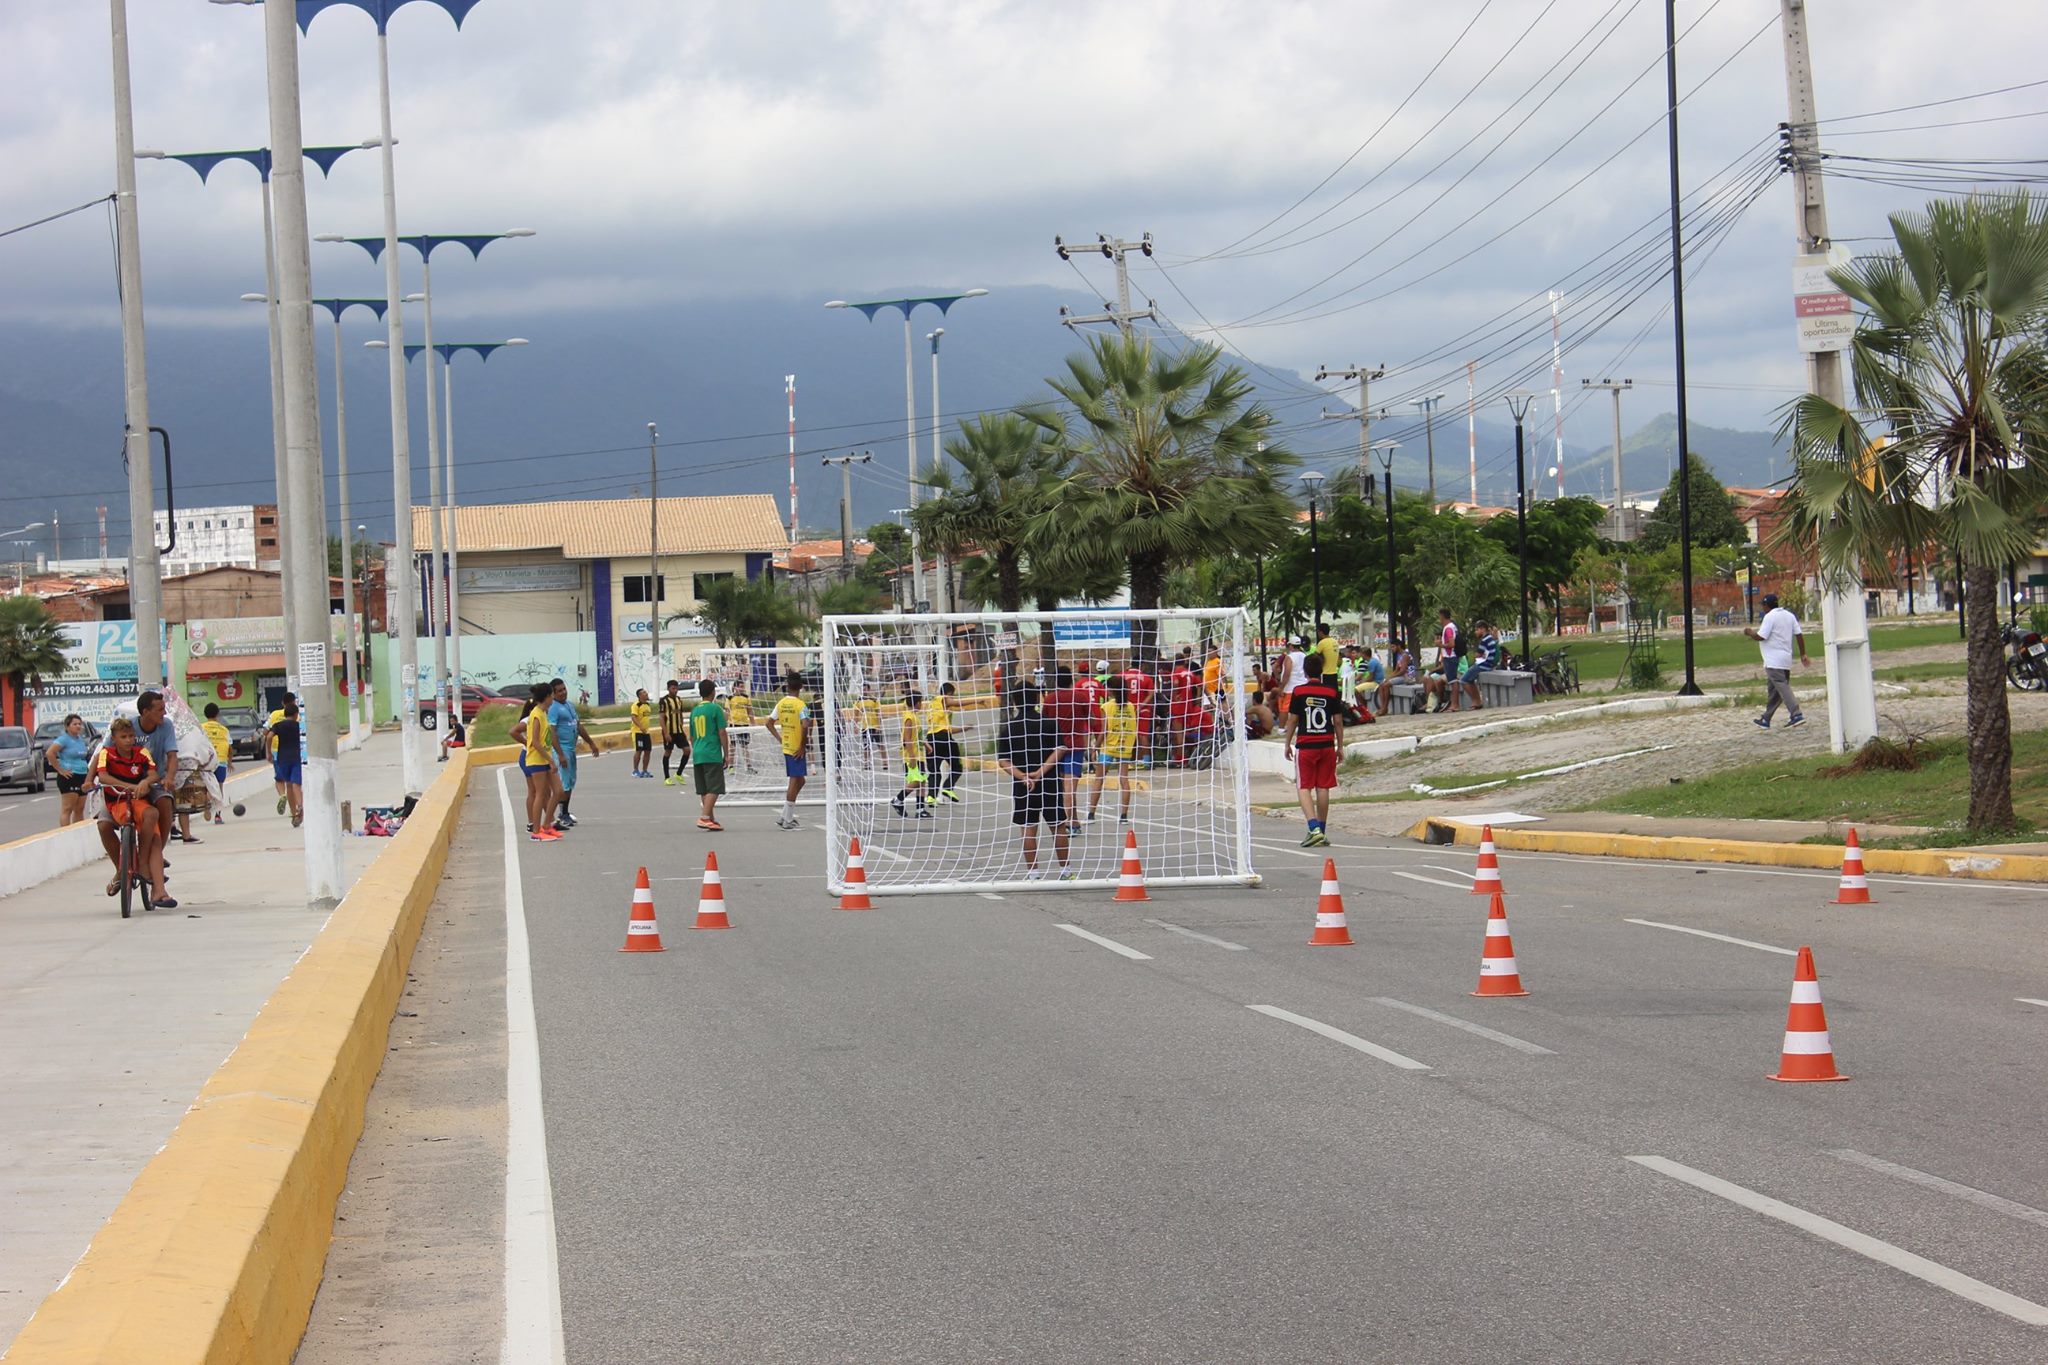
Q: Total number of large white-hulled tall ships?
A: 0